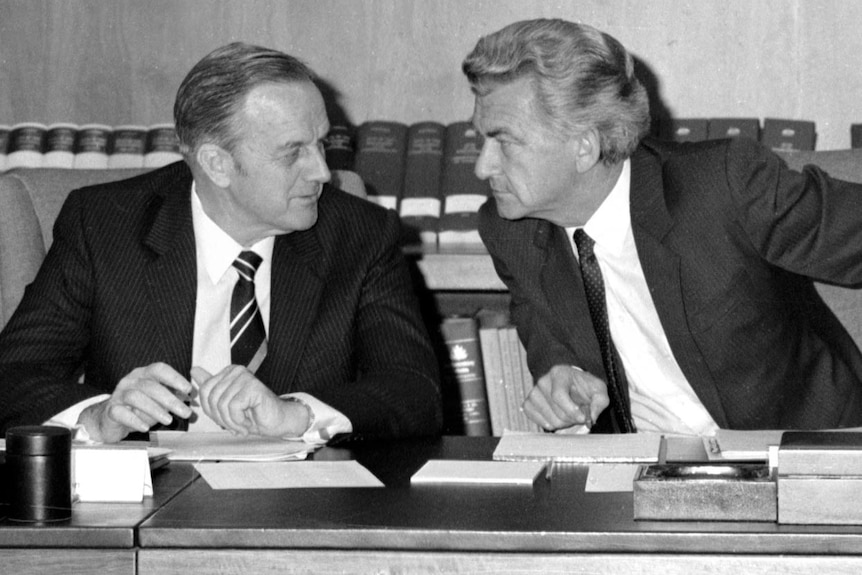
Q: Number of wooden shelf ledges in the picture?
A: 1